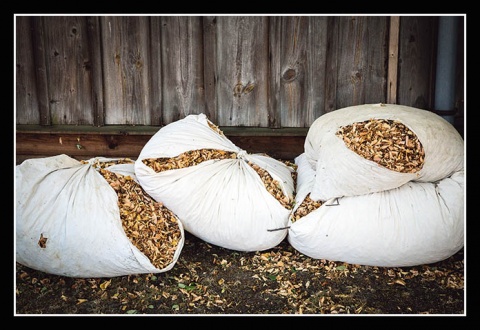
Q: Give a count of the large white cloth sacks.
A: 4